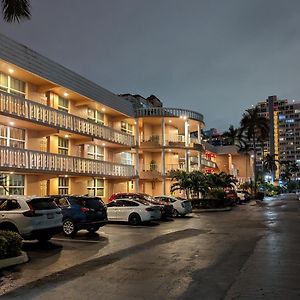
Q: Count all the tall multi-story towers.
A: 1